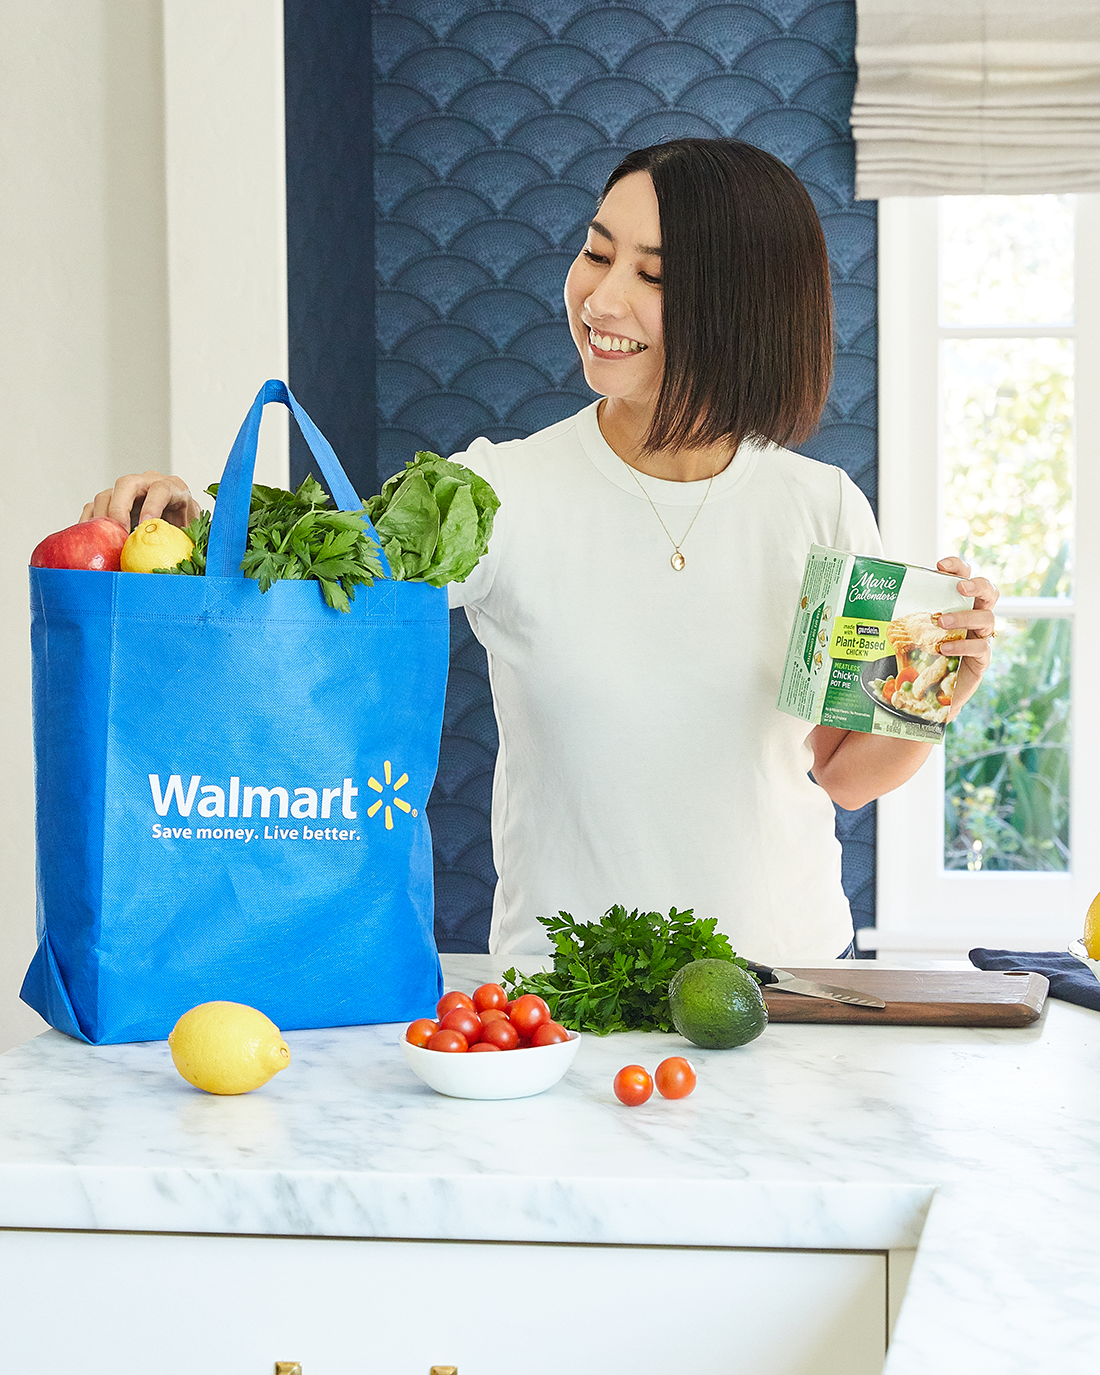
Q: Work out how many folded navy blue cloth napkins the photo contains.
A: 1